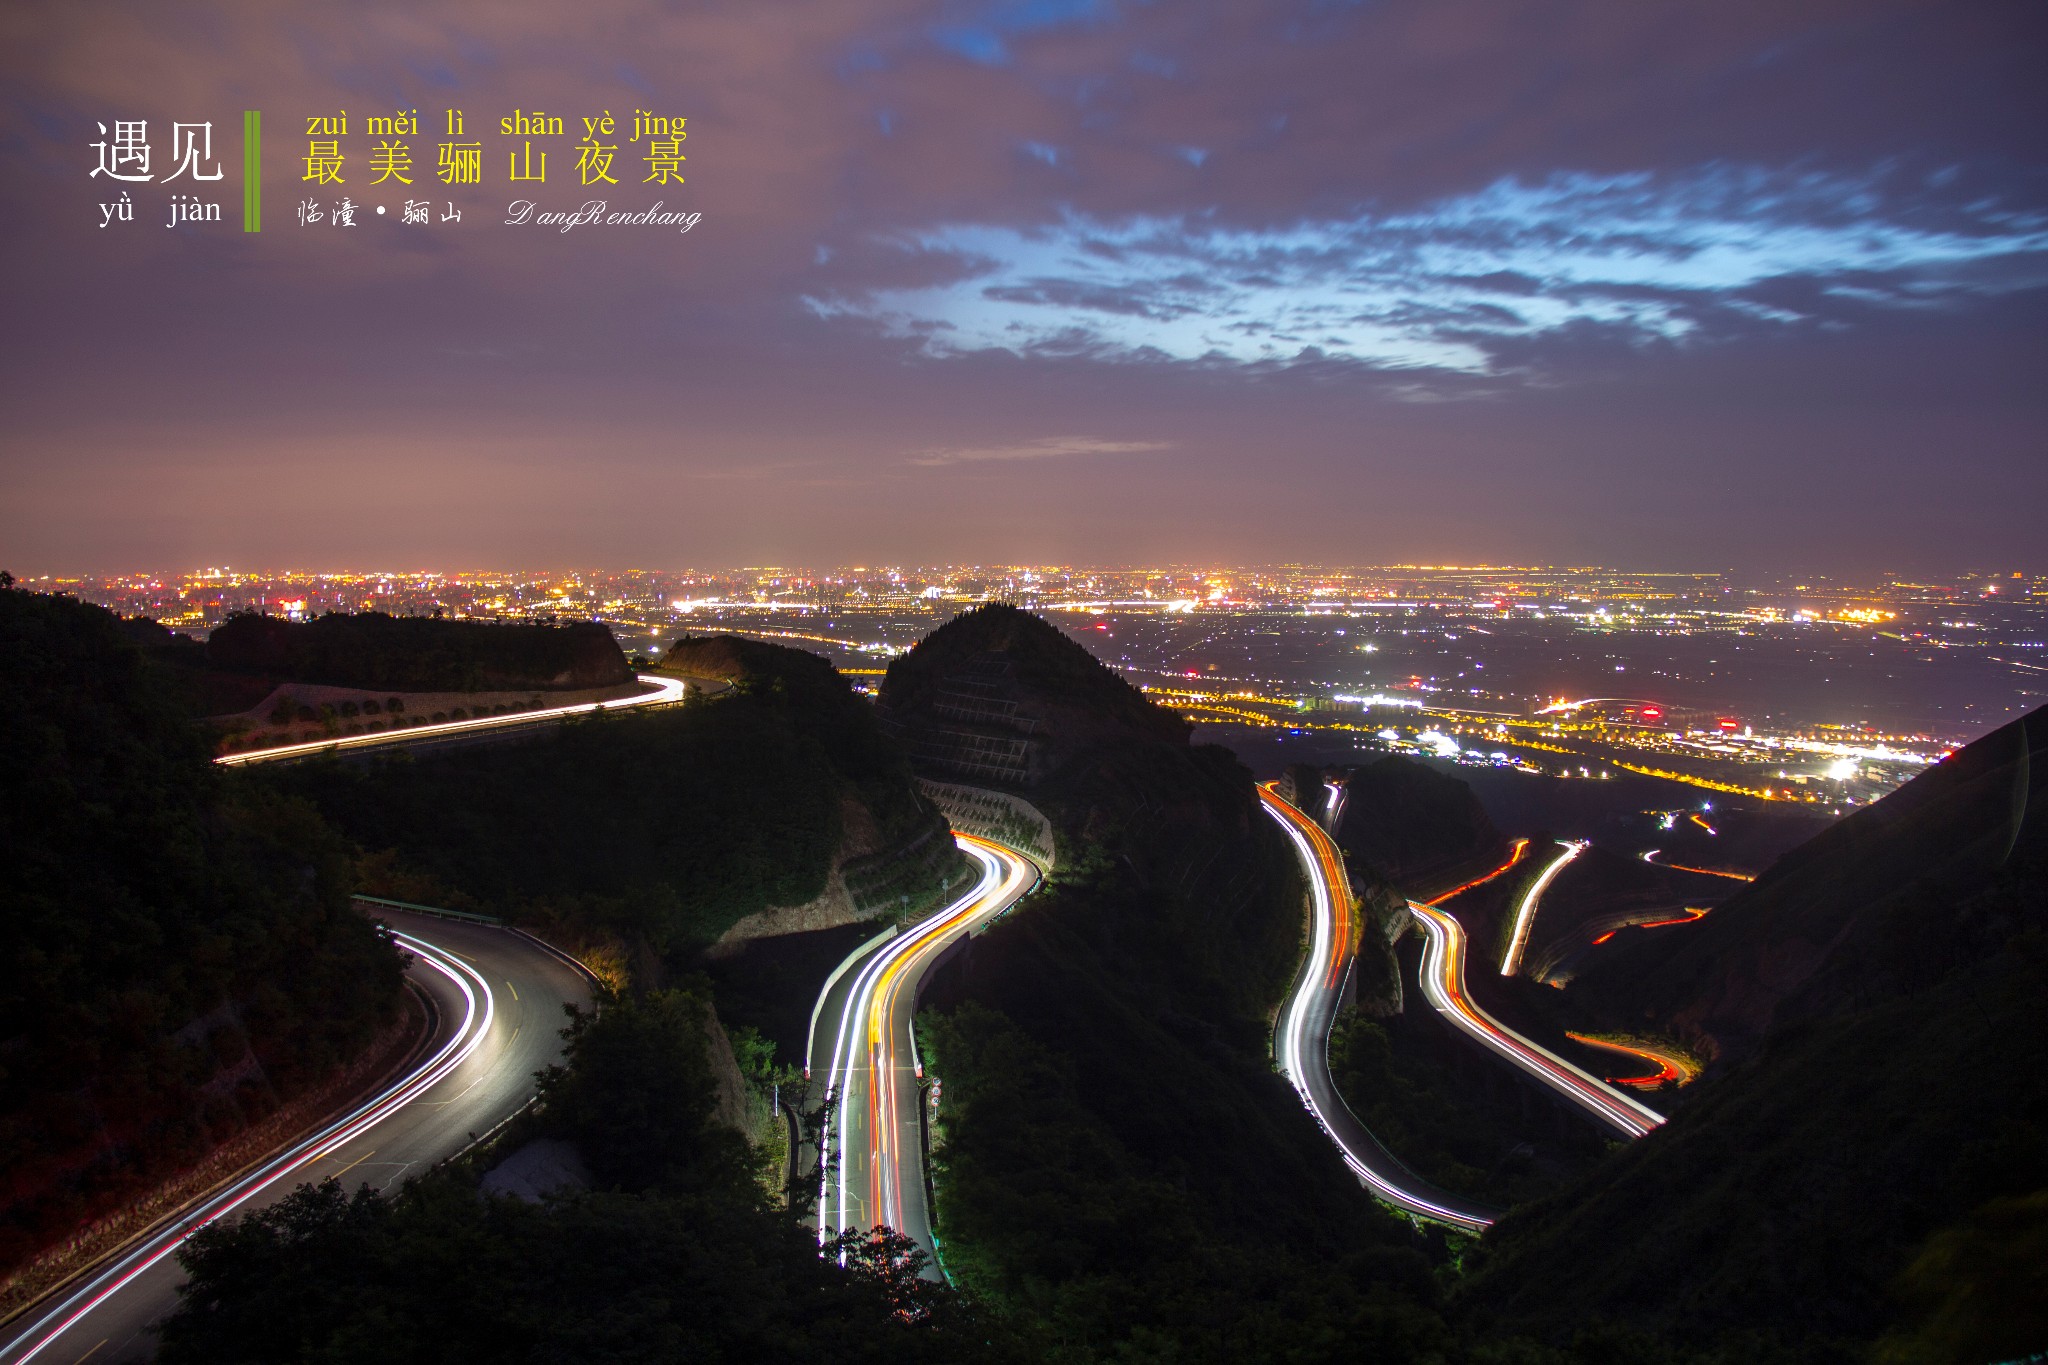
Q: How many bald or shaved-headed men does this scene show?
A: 0